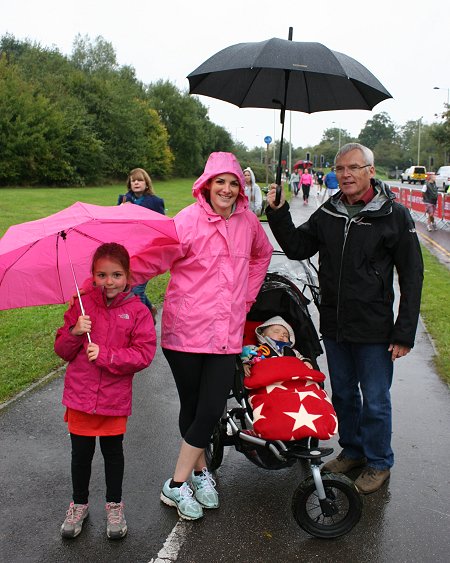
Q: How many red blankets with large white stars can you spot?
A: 1